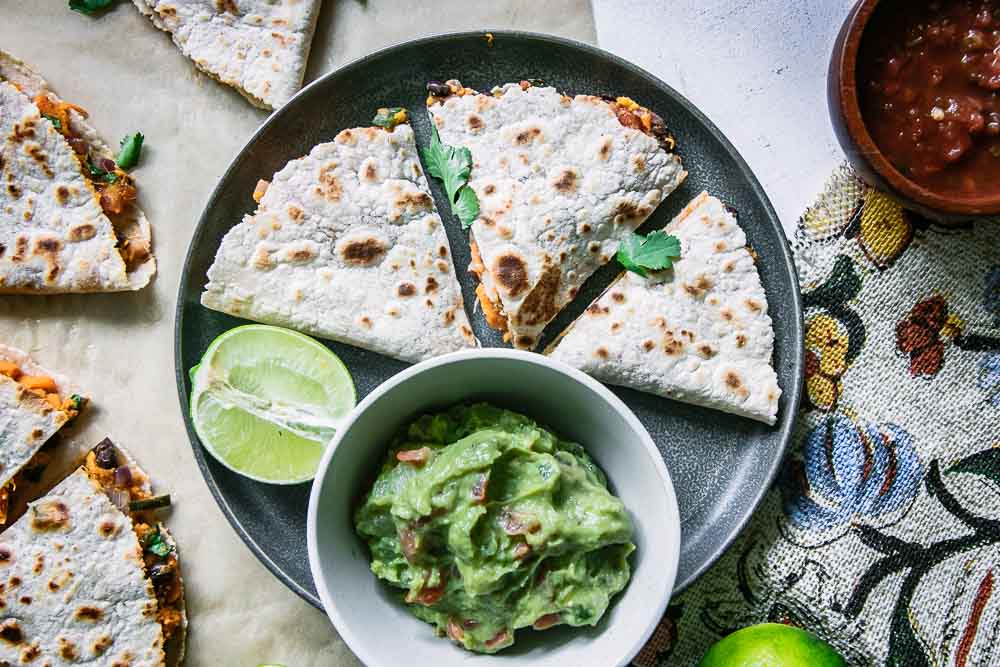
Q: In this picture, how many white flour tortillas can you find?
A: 7